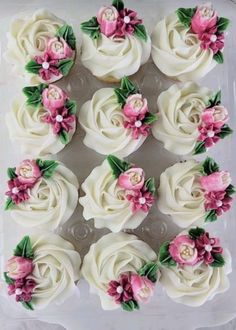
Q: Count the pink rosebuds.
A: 12